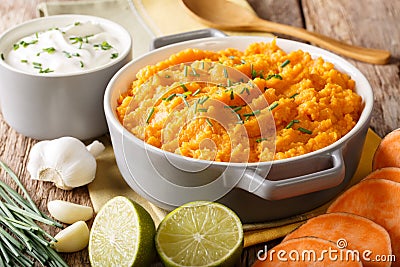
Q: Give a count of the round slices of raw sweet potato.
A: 5